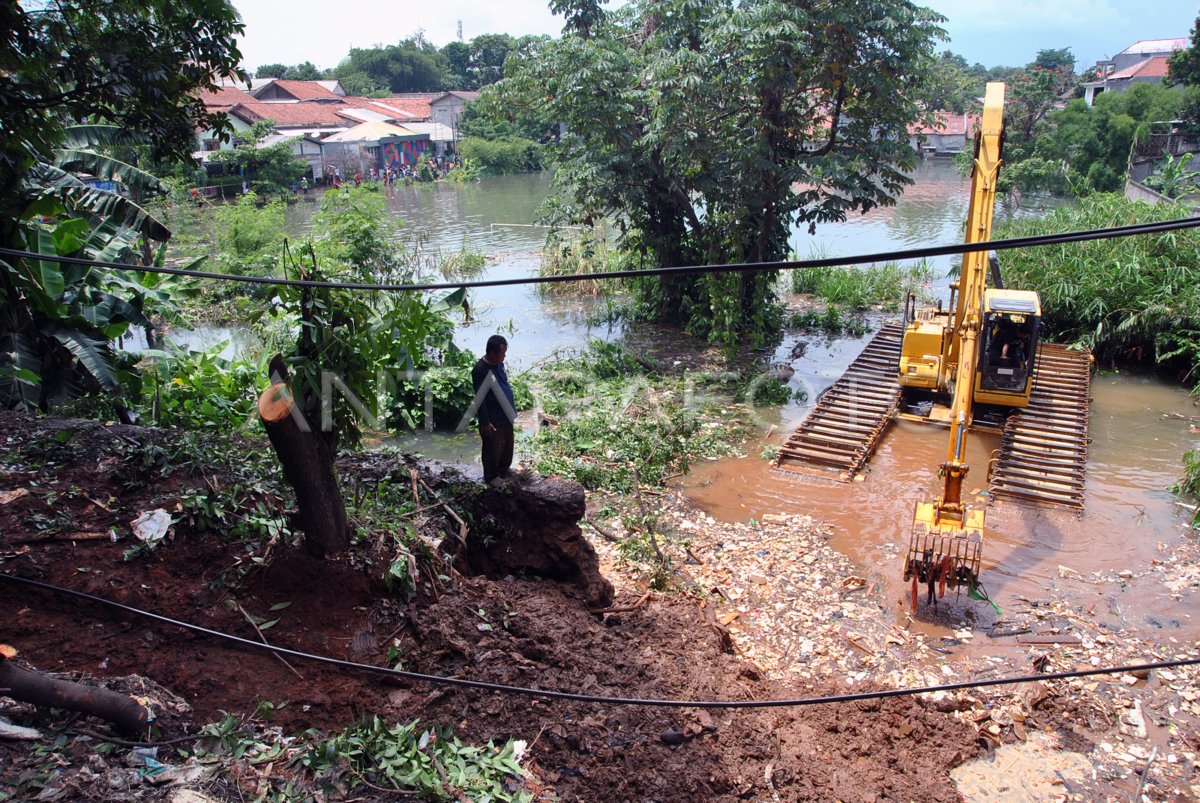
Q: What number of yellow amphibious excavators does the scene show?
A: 1